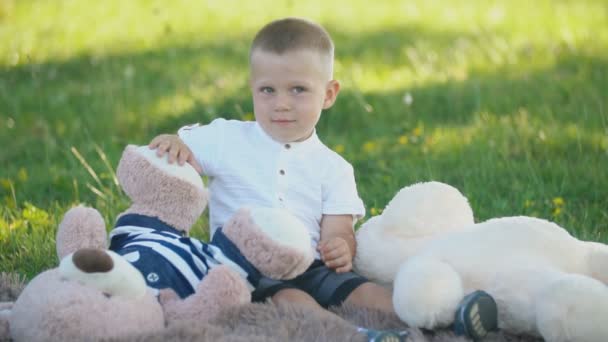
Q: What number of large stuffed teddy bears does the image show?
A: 2